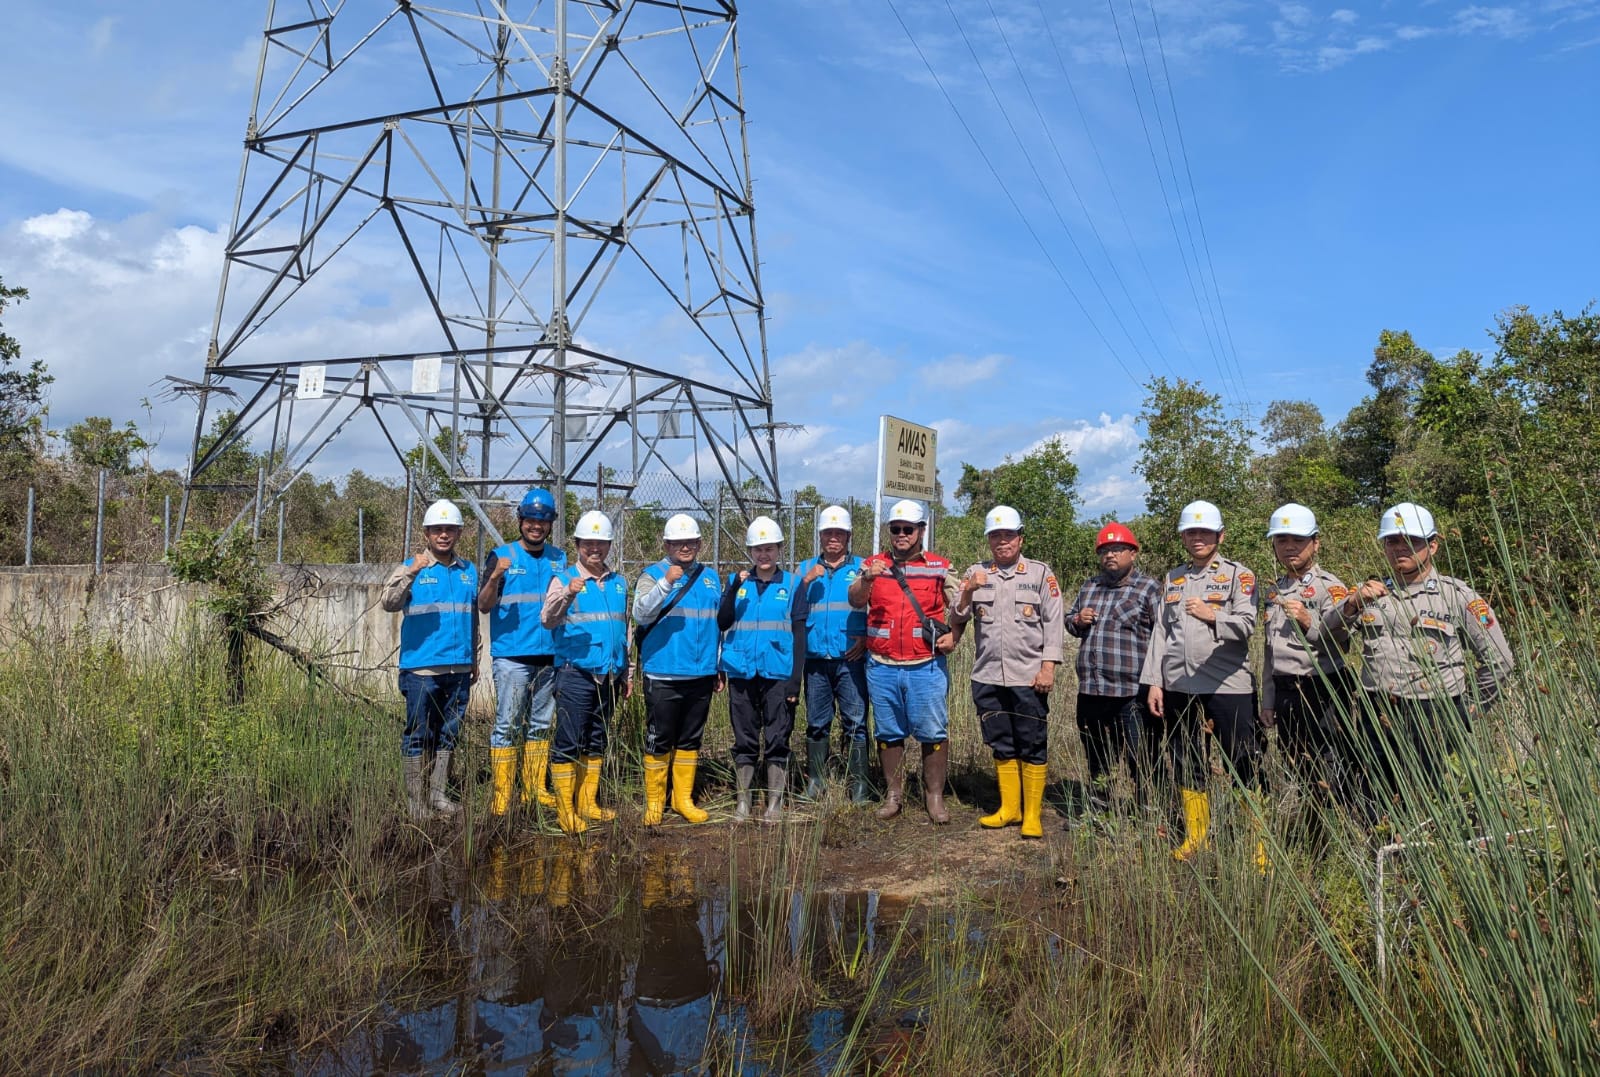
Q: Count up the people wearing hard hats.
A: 12